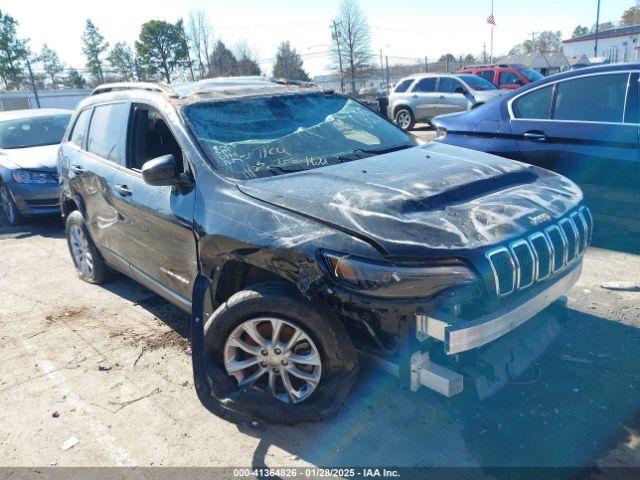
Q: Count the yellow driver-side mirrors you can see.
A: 0